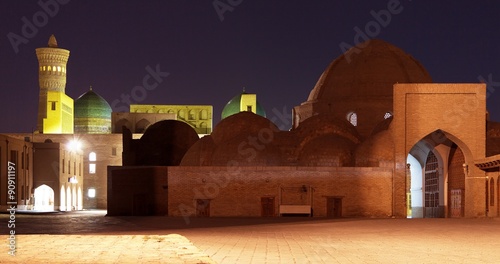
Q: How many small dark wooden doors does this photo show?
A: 3